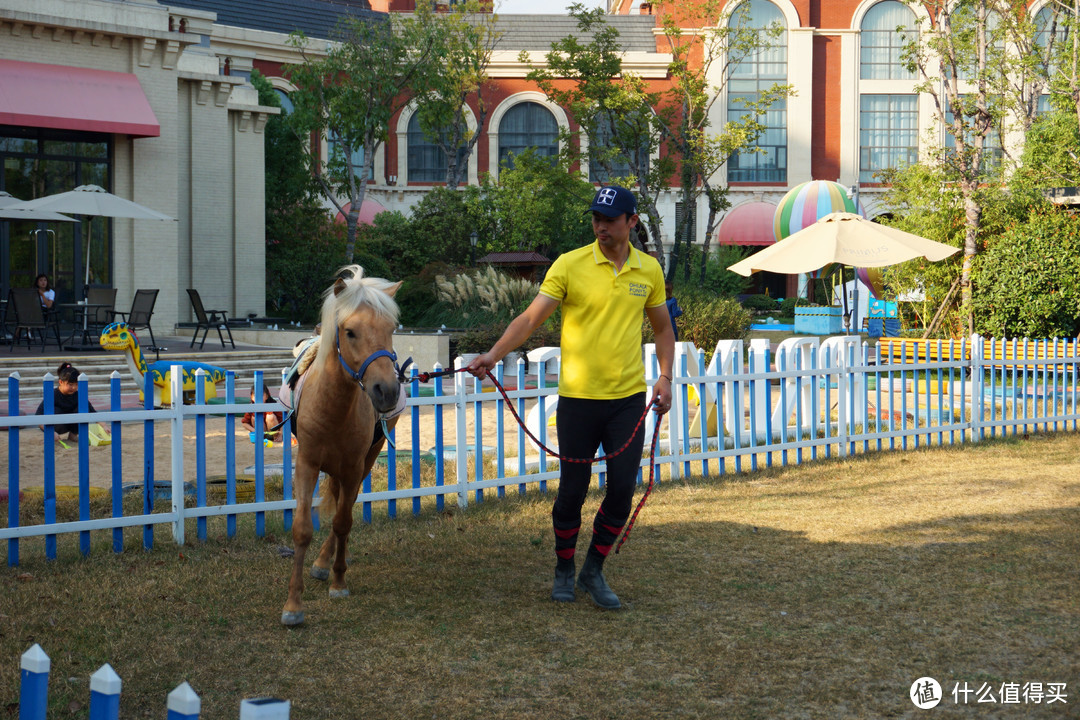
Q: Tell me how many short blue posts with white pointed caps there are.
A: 3